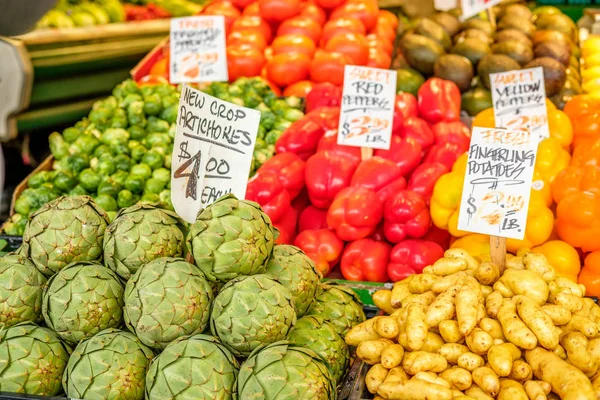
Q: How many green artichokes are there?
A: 14